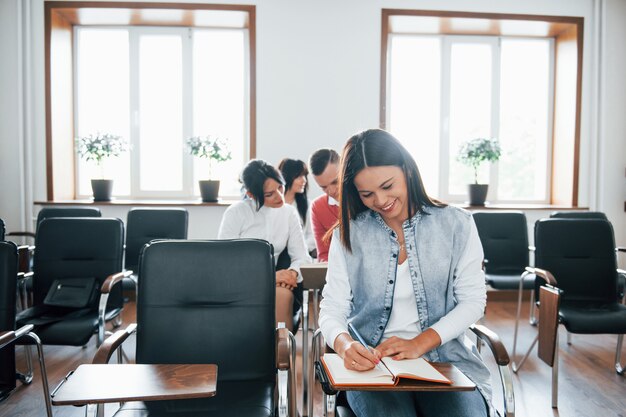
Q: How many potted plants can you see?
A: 3